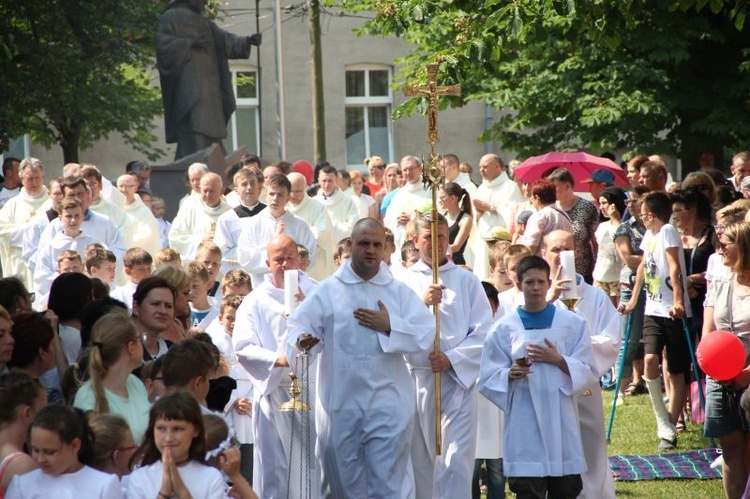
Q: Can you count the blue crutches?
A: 2